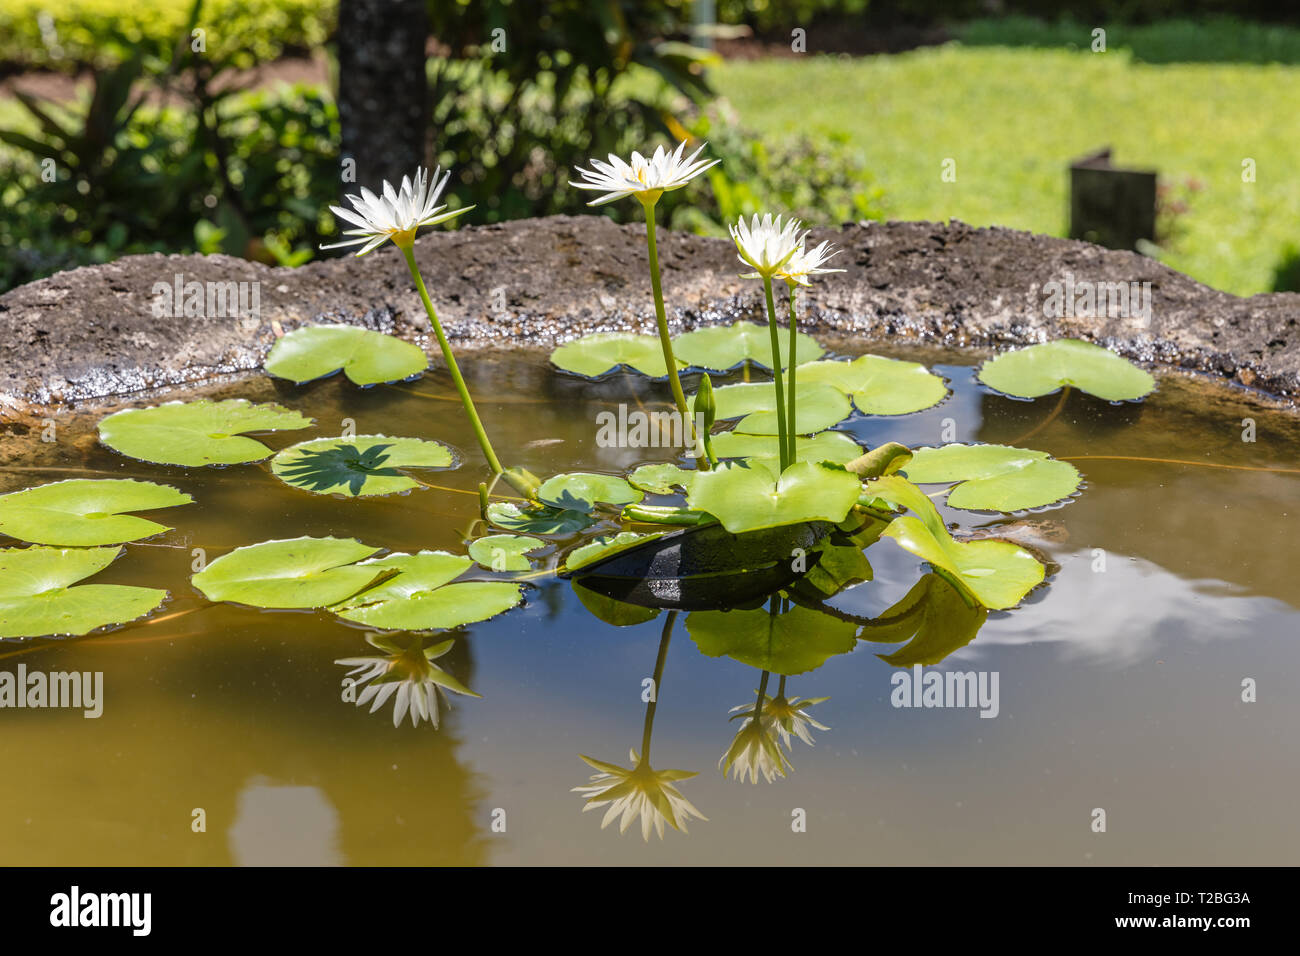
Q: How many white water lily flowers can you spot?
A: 4